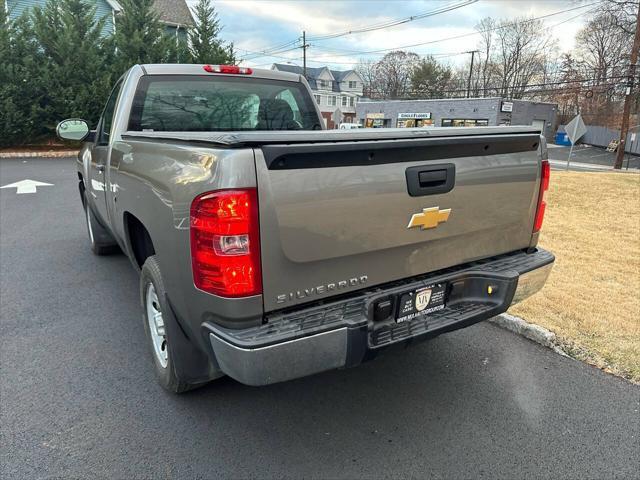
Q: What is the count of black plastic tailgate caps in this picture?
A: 1